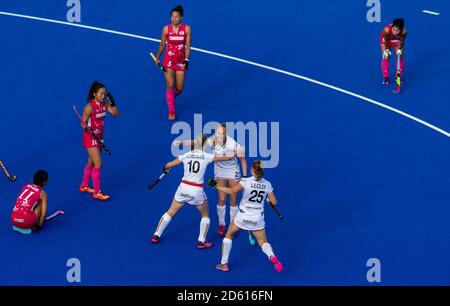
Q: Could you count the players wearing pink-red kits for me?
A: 4